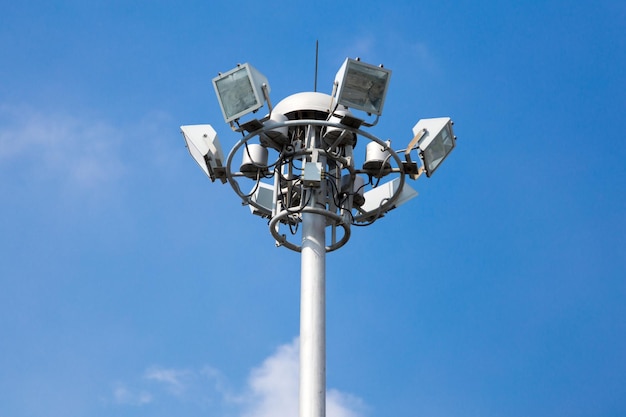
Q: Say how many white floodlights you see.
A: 6